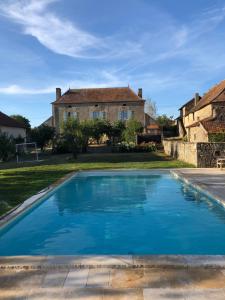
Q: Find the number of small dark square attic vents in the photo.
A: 3